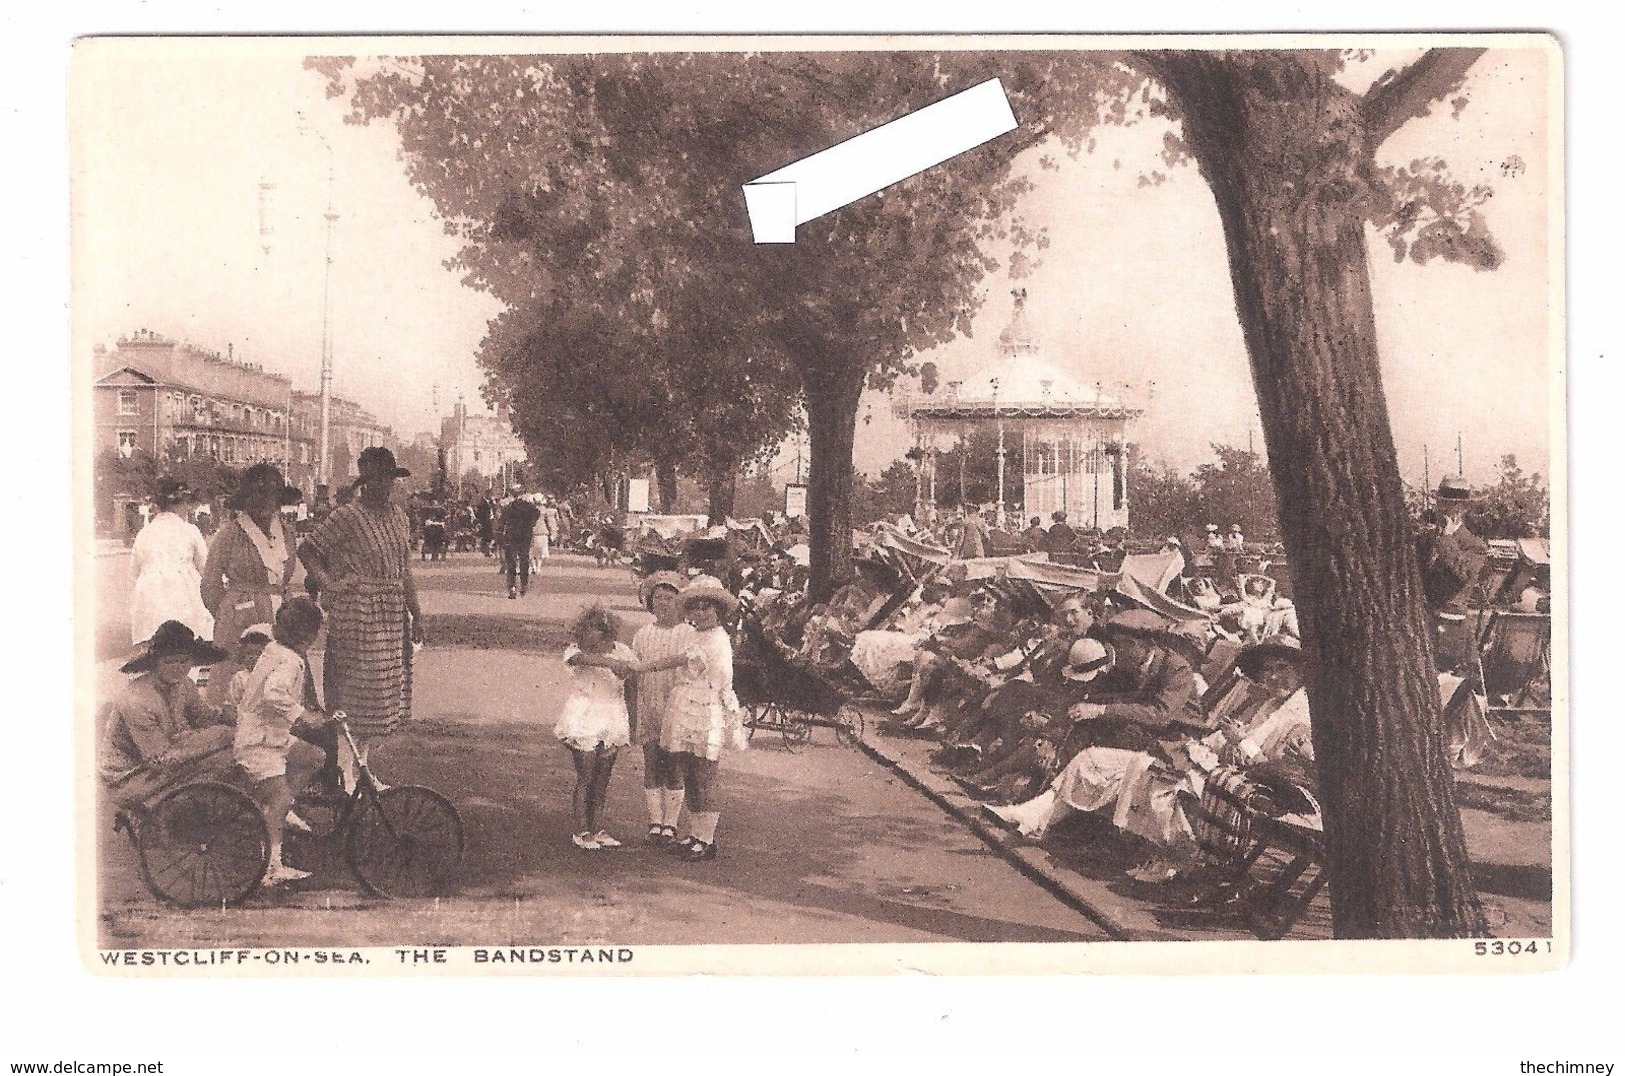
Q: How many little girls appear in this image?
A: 3